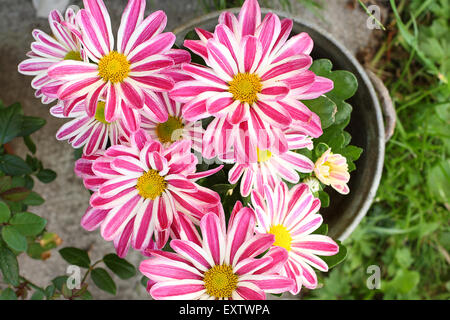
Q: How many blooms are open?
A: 9